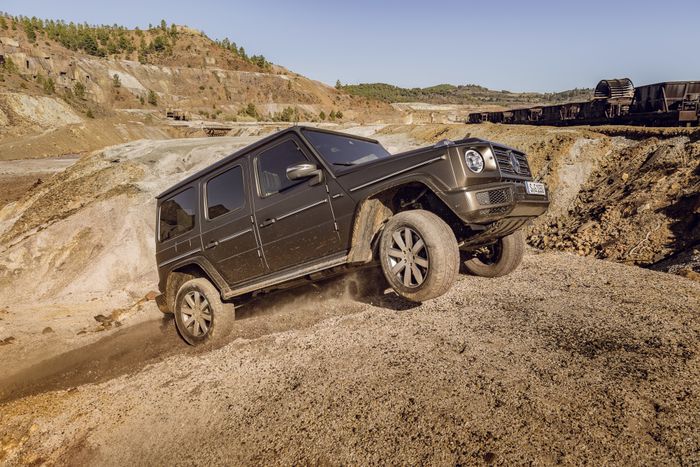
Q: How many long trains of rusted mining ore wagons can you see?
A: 1